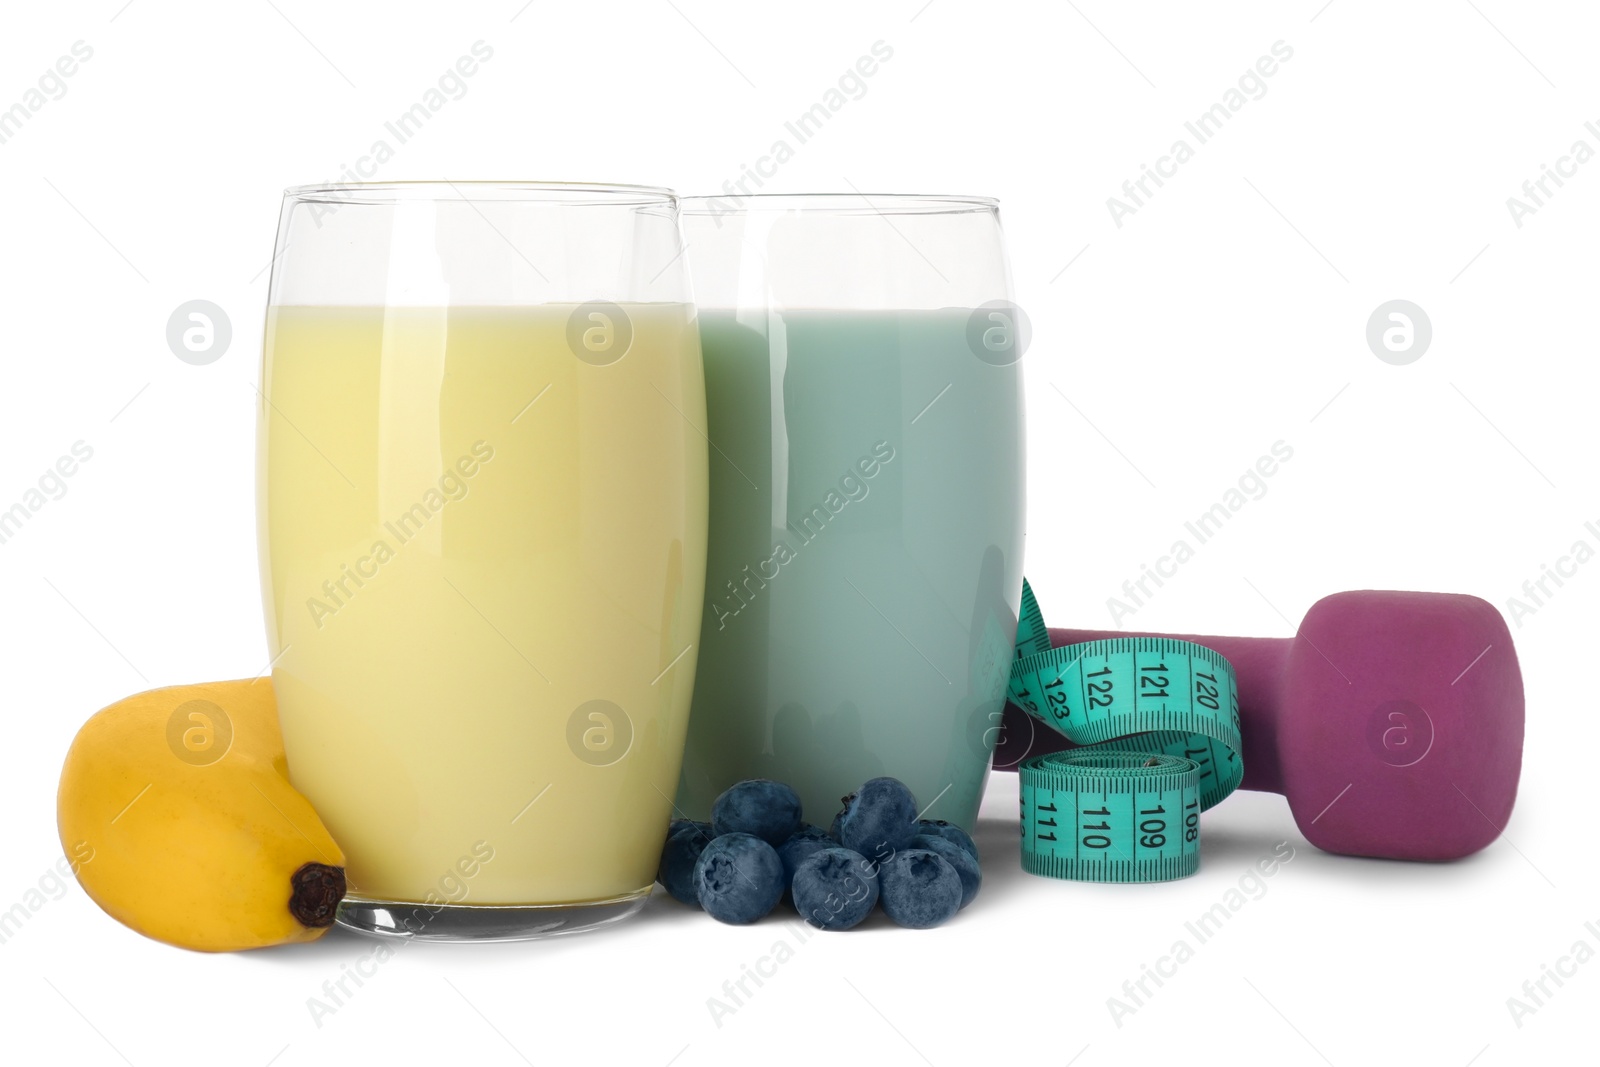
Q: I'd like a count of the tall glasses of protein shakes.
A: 2